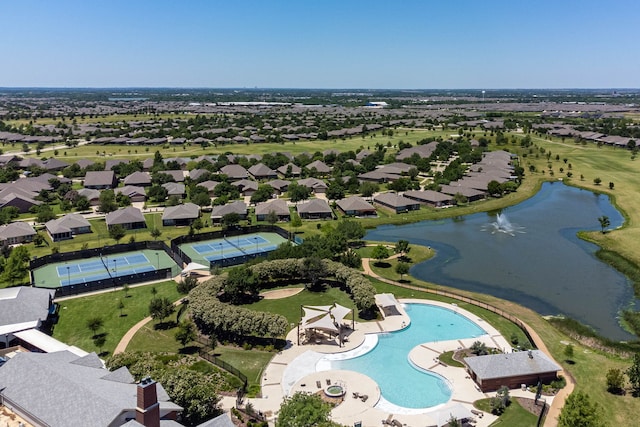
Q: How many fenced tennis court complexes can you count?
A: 2